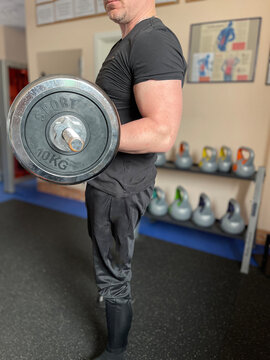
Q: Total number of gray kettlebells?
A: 9